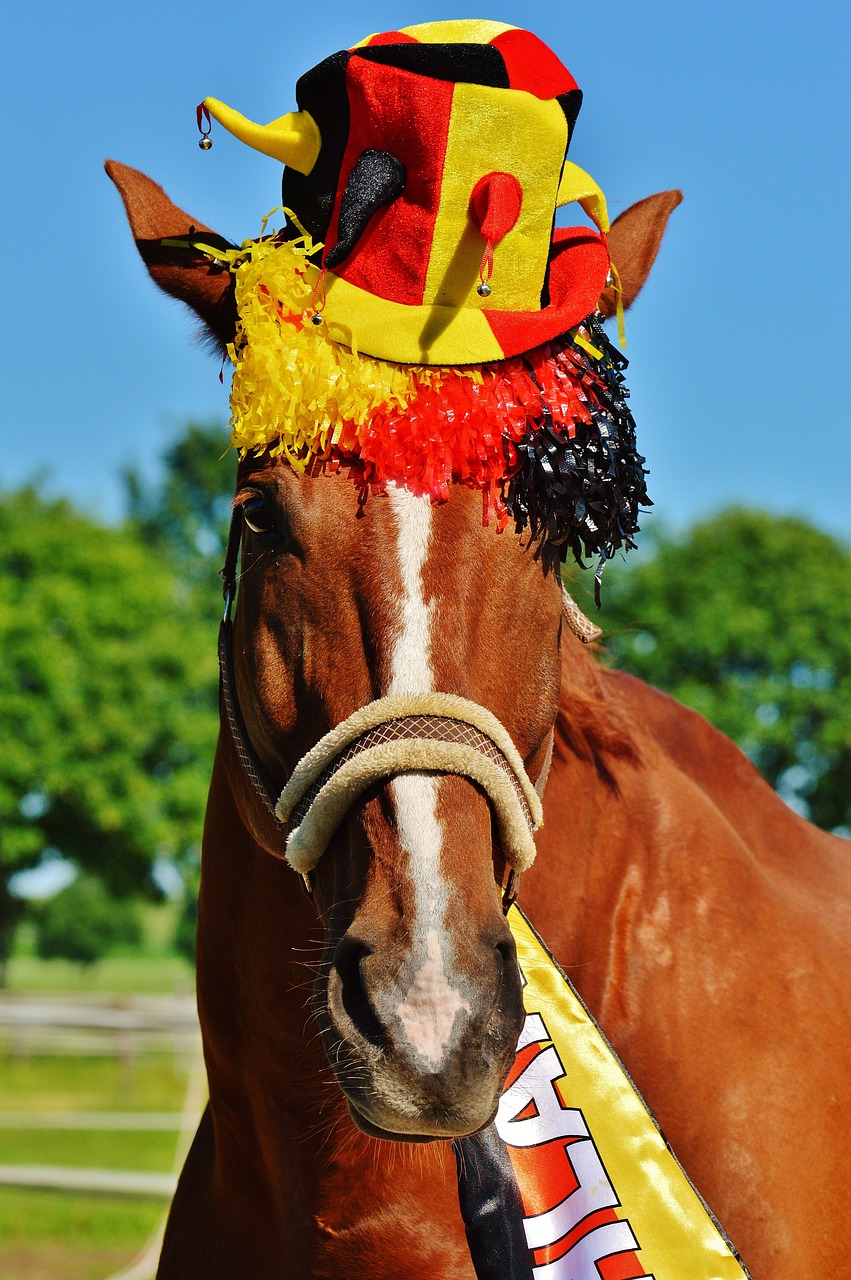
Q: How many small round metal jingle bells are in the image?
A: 4